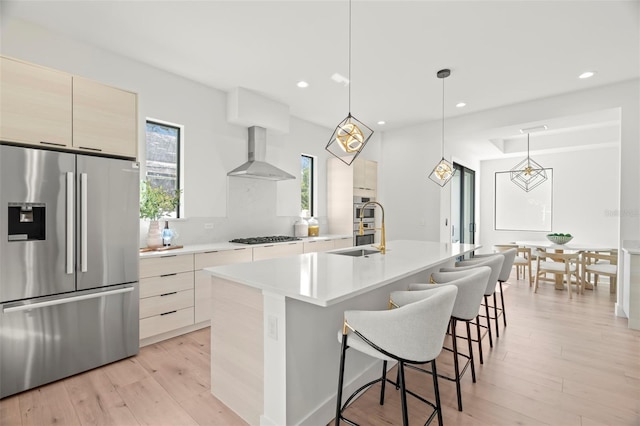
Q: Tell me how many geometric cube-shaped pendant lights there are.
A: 3